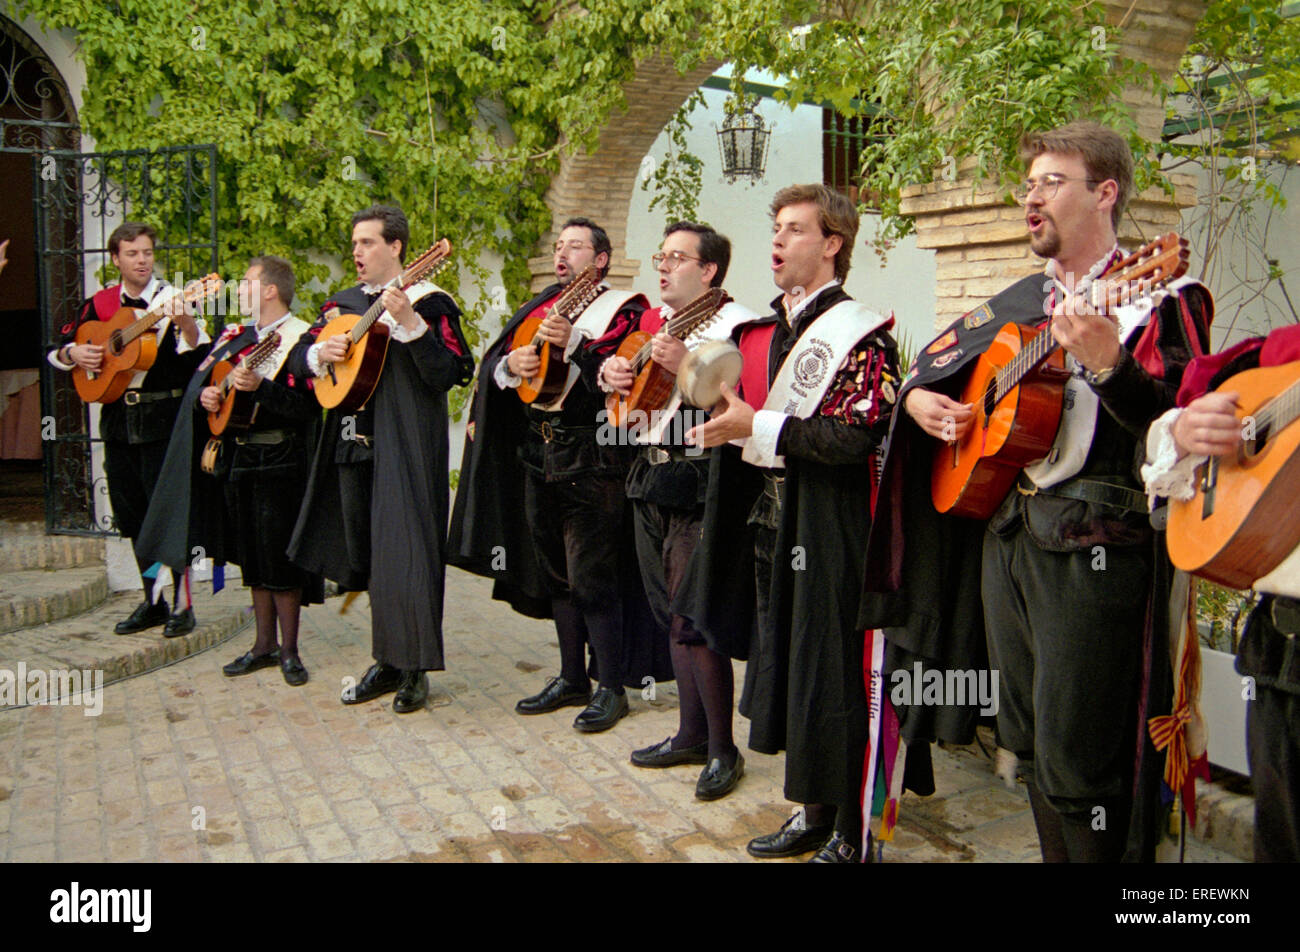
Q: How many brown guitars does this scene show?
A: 7